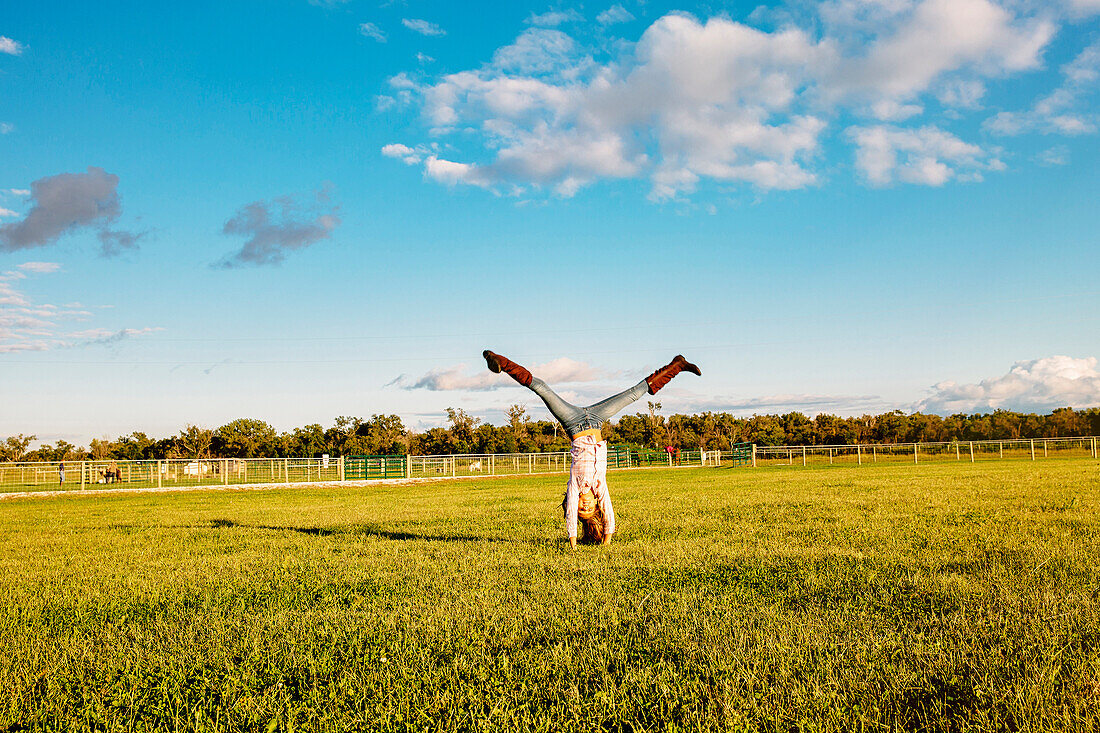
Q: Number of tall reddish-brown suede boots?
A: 2